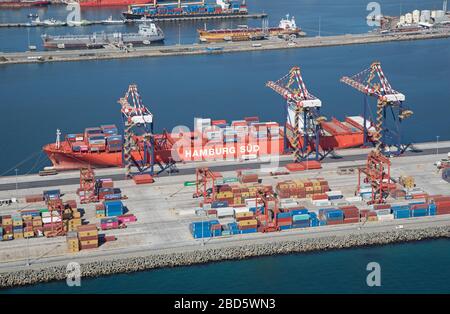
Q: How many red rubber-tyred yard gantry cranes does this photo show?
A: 6